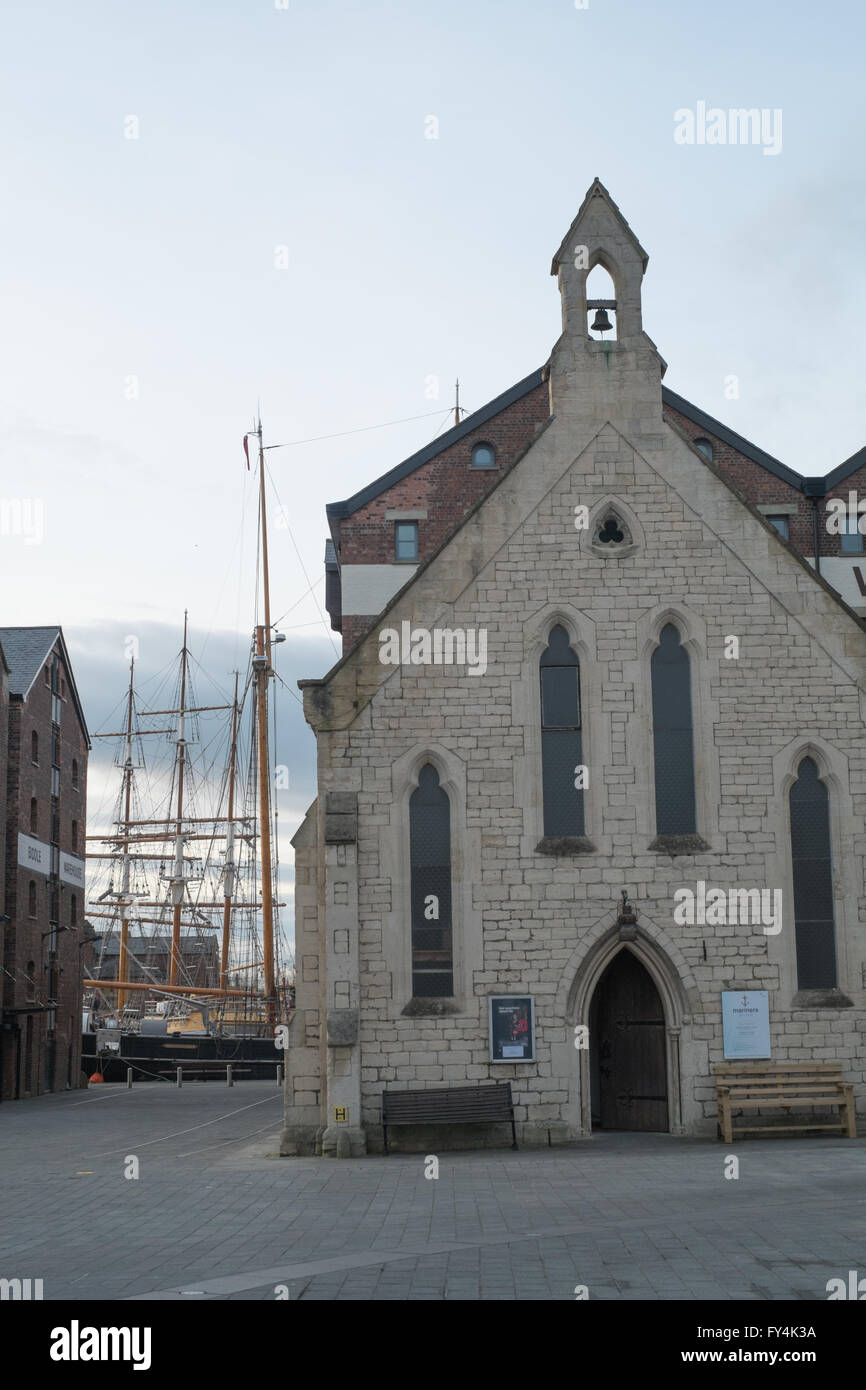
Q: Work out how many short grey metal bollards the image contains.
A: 4